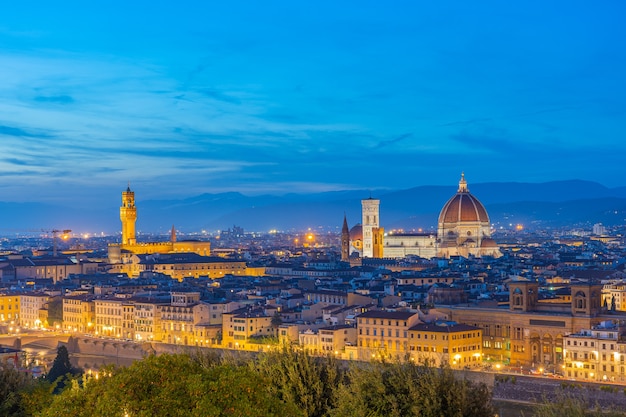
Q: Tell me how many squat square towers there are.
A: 2